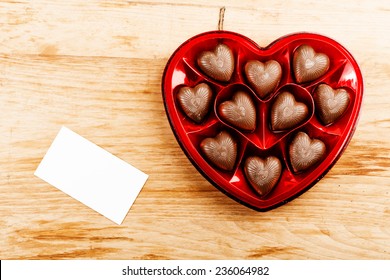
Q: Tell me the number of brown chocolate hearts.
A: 10